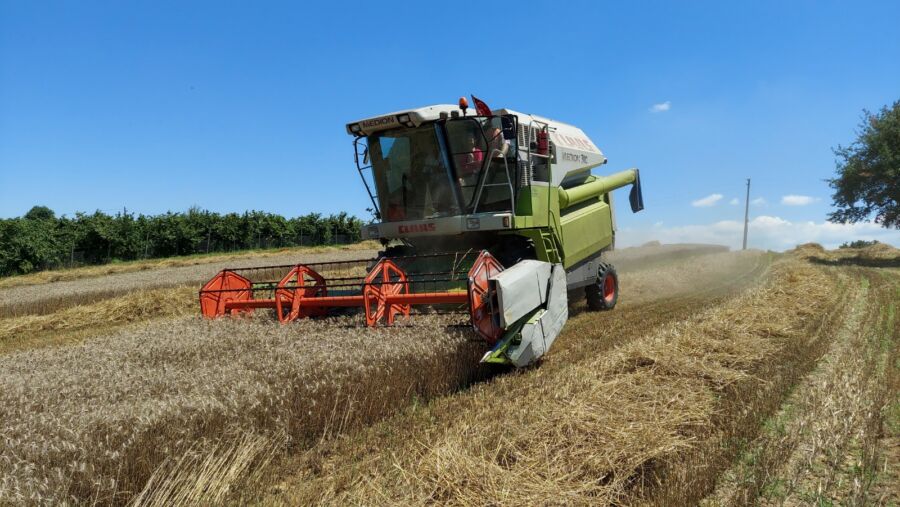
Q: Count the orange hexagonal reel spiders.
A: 4